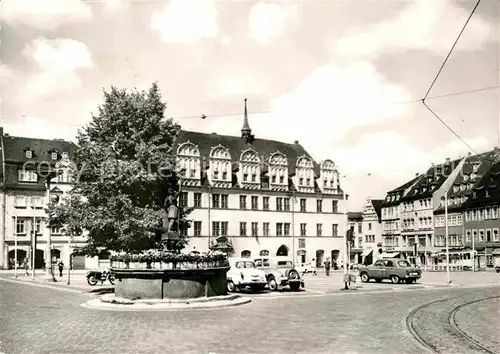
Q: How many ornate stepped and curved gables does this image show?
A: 6